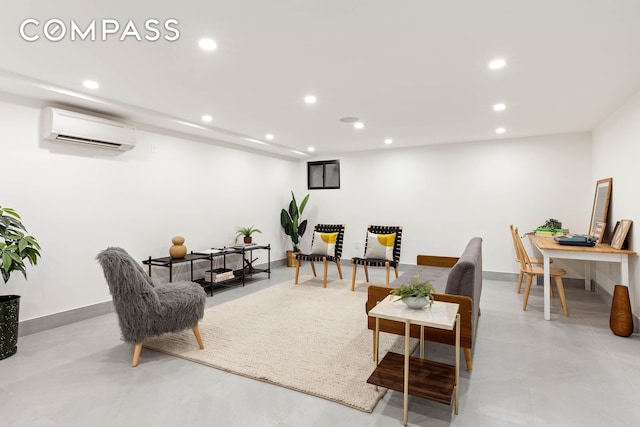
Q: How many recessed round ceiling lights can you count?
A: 11